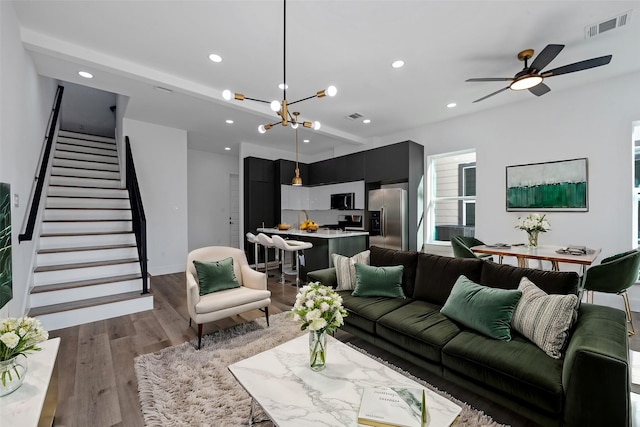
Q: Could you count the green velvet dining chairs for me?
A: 2